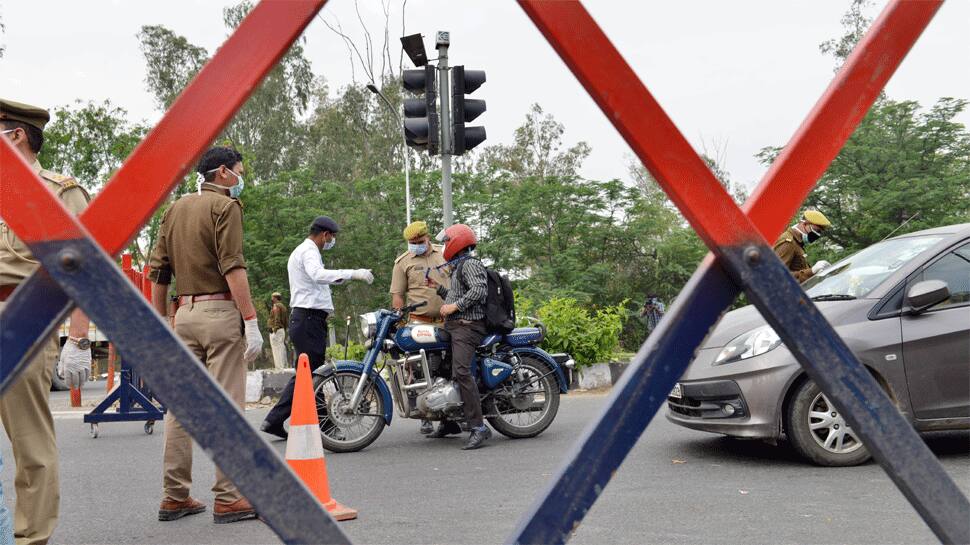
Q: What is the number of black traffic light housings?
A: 2